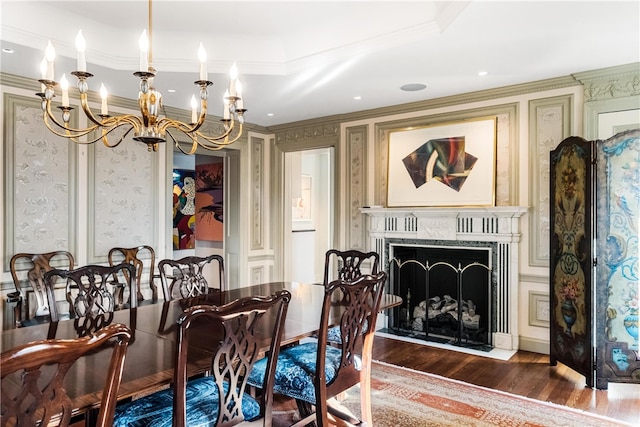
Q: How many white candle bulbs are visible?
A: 11